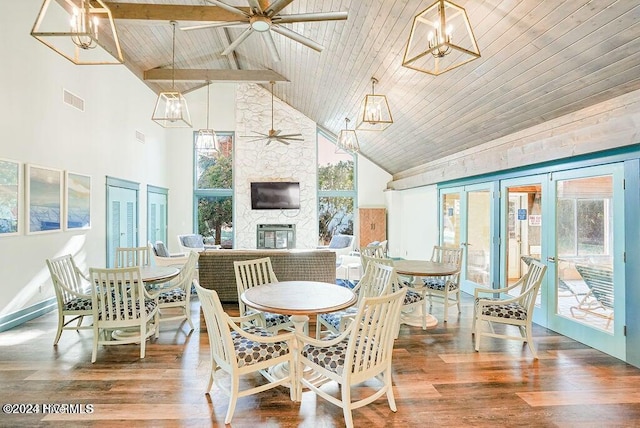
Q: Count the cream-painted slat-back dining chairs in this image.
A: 12